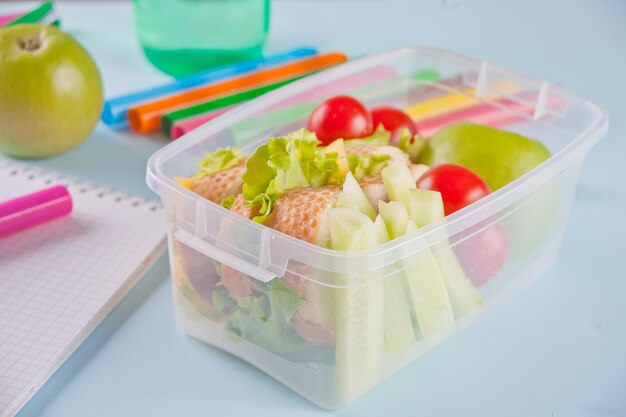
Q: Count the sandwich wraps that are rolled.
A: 2